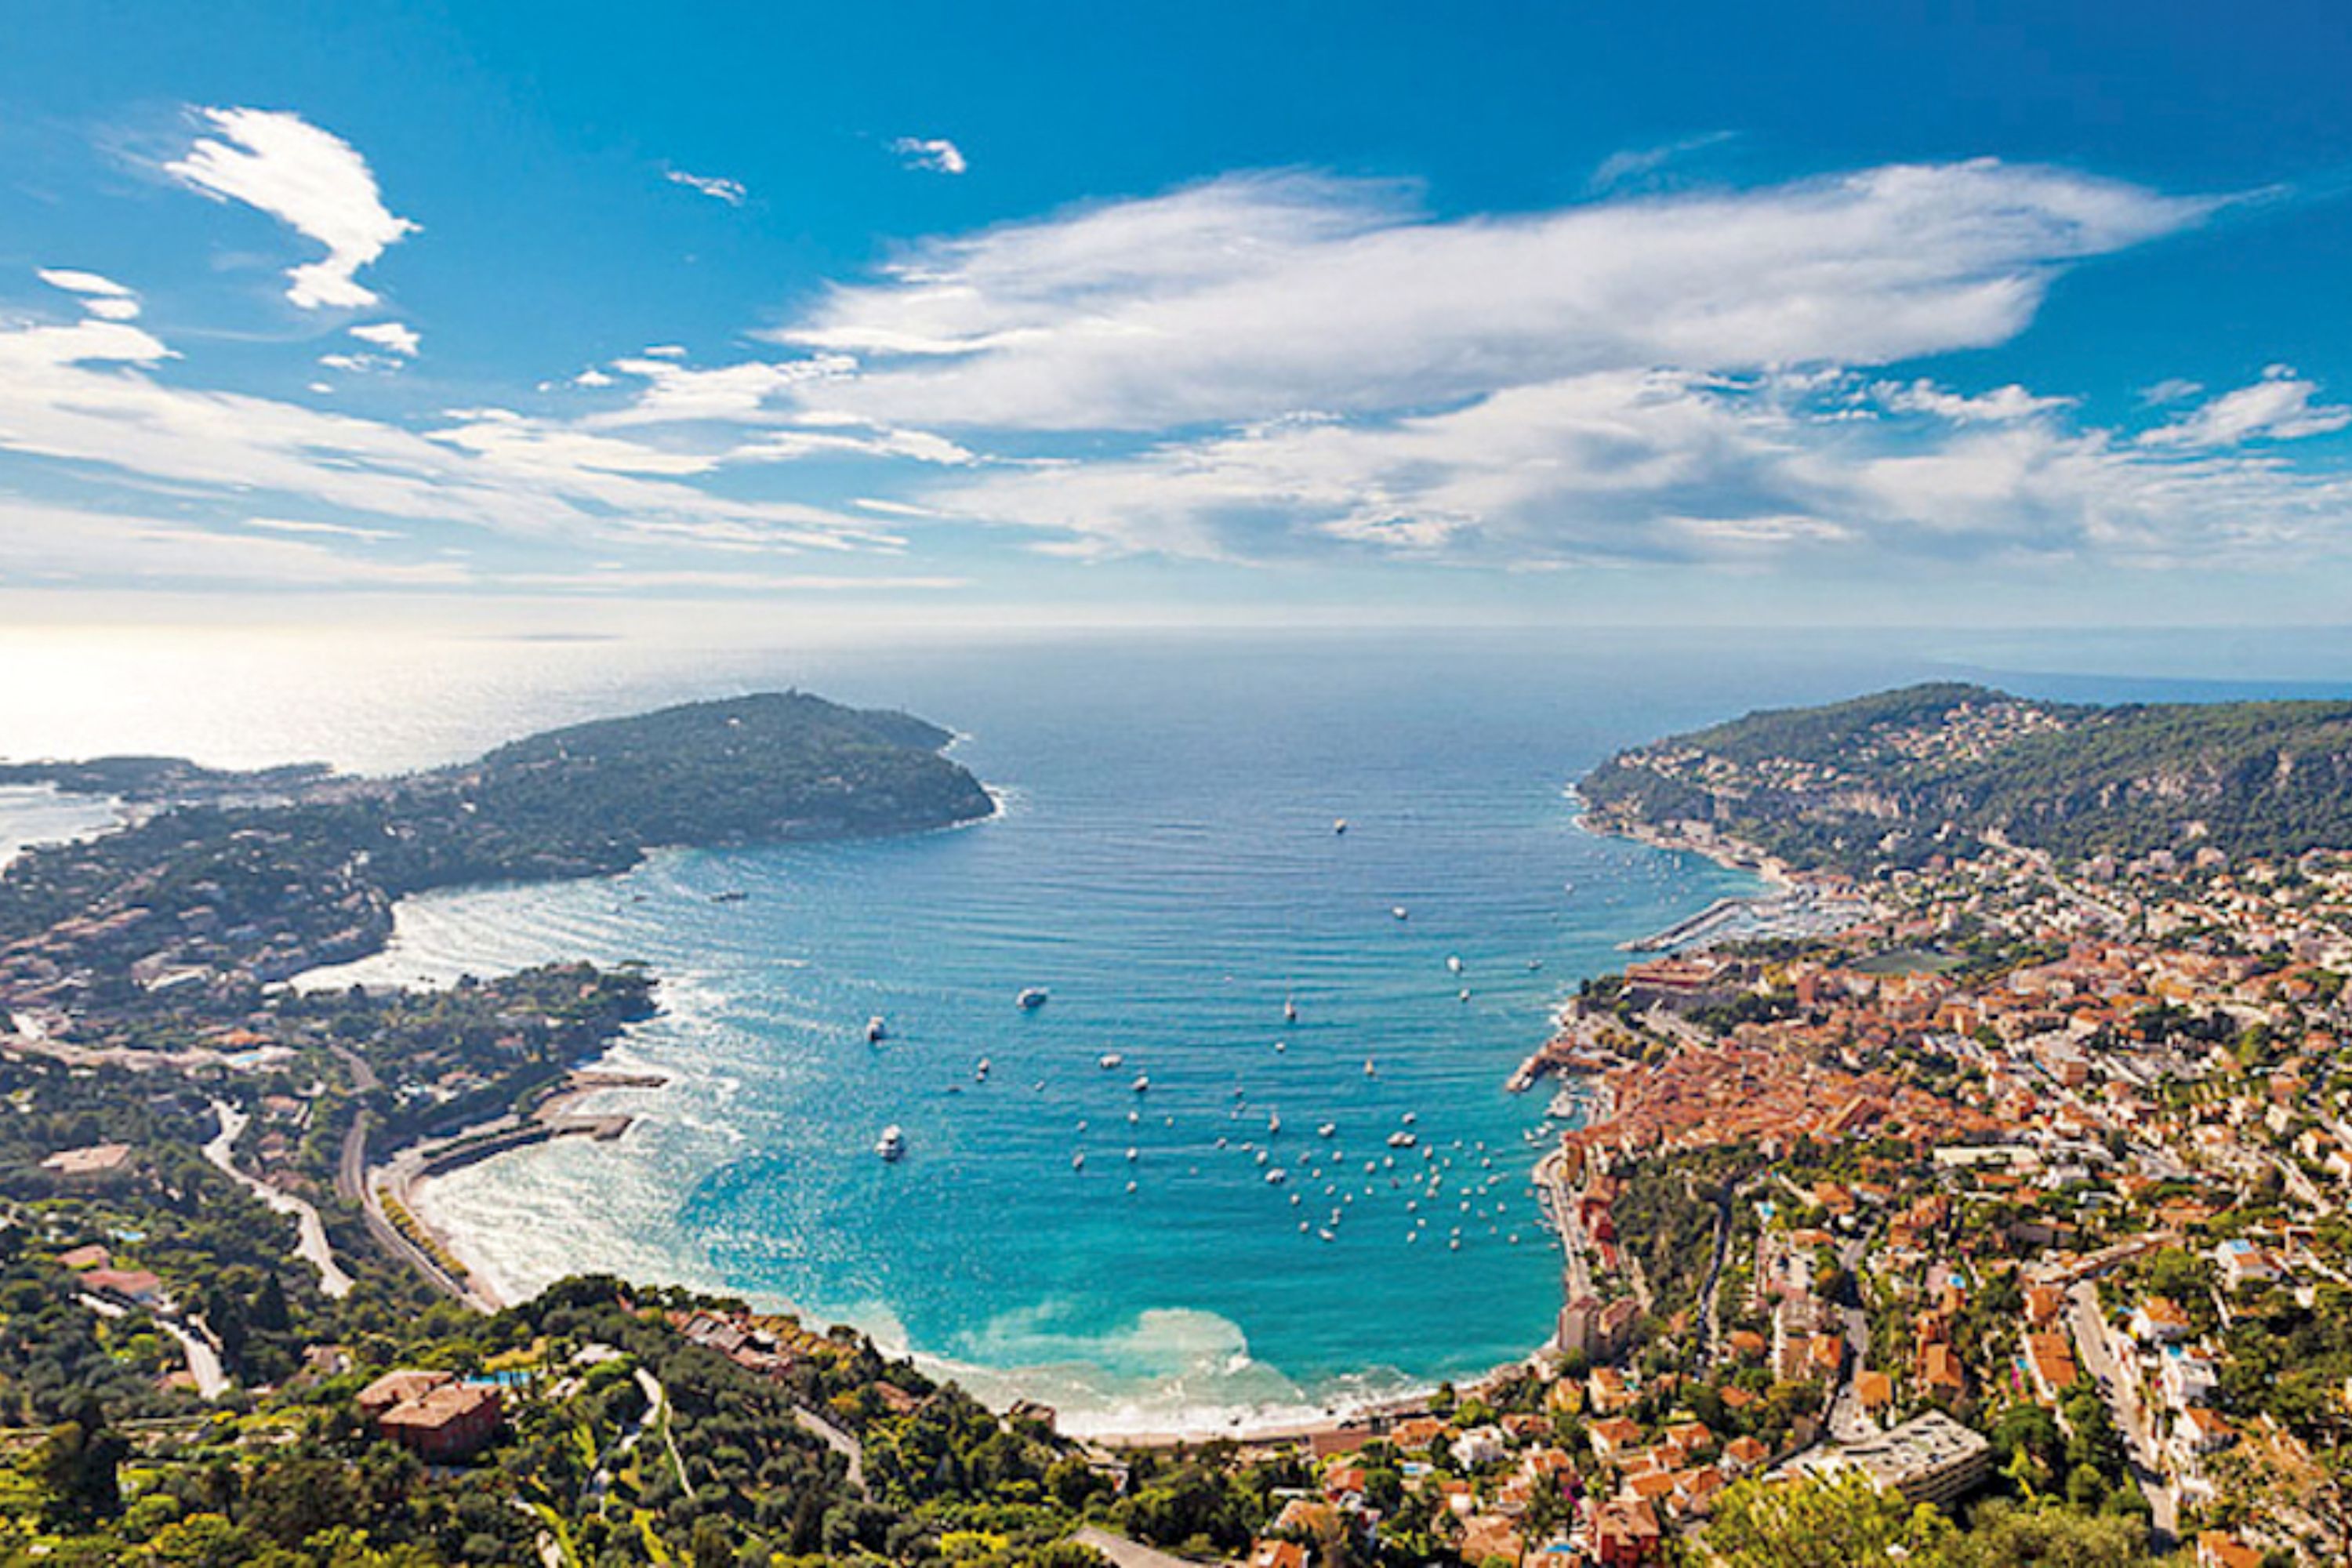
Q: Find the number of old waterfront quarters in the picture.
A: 1